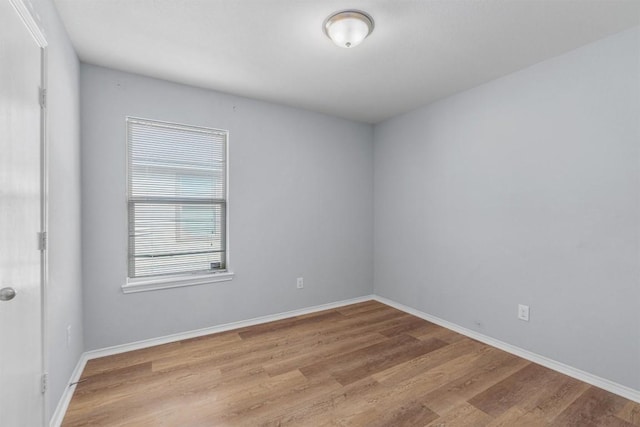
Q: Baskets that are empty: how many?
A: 0